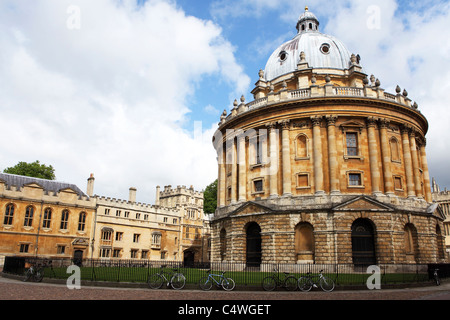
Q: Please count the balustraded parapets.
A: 1